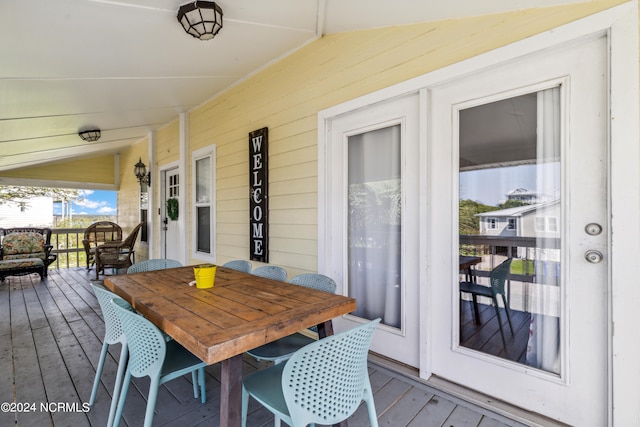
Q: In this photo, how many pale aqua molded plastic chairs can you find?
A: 7